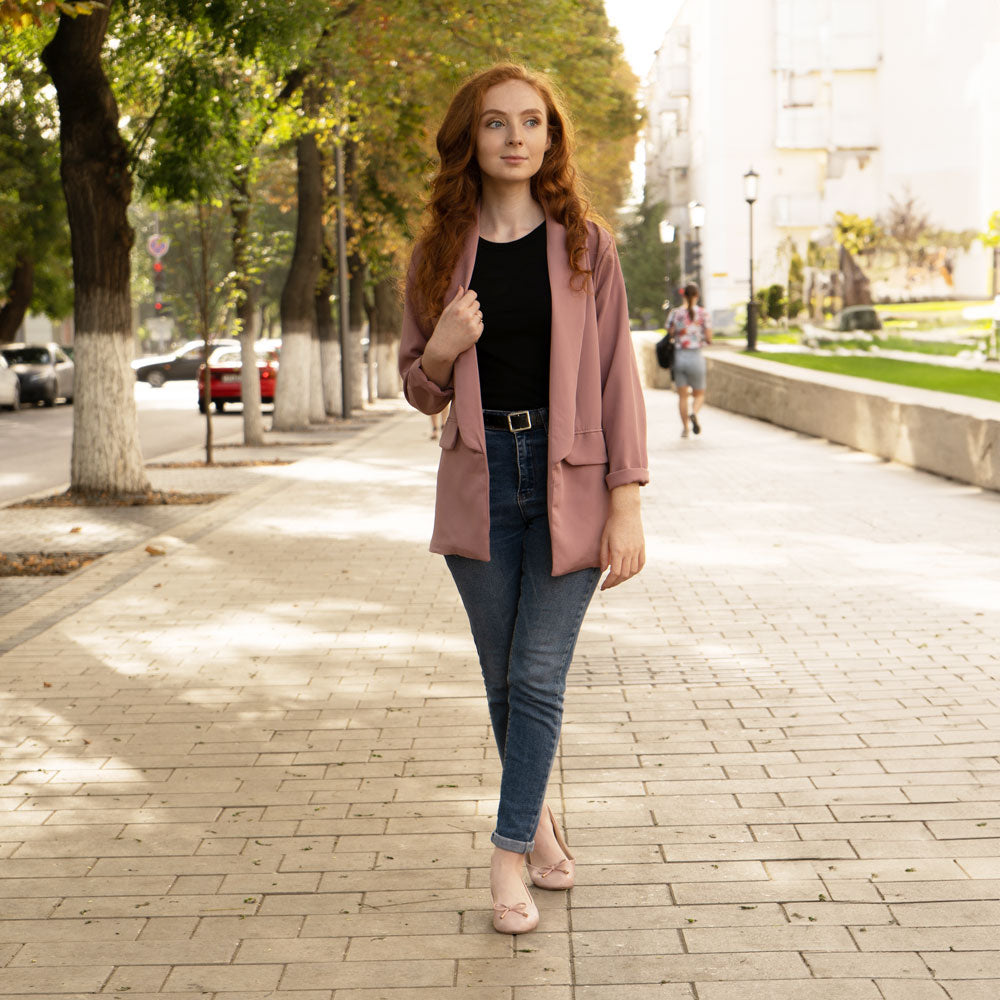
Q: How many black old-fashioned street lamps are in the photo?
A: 3